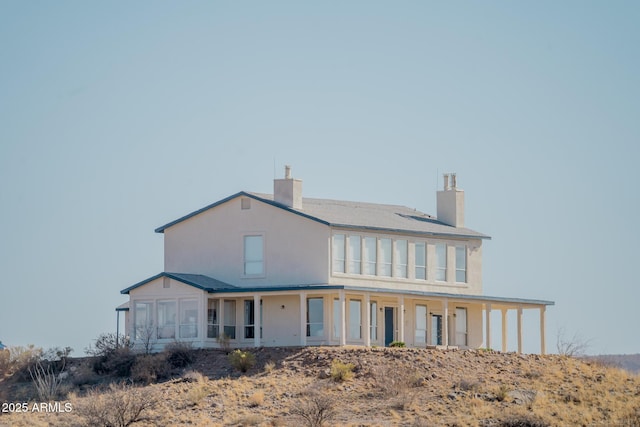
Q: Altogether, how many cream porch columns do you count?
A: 10